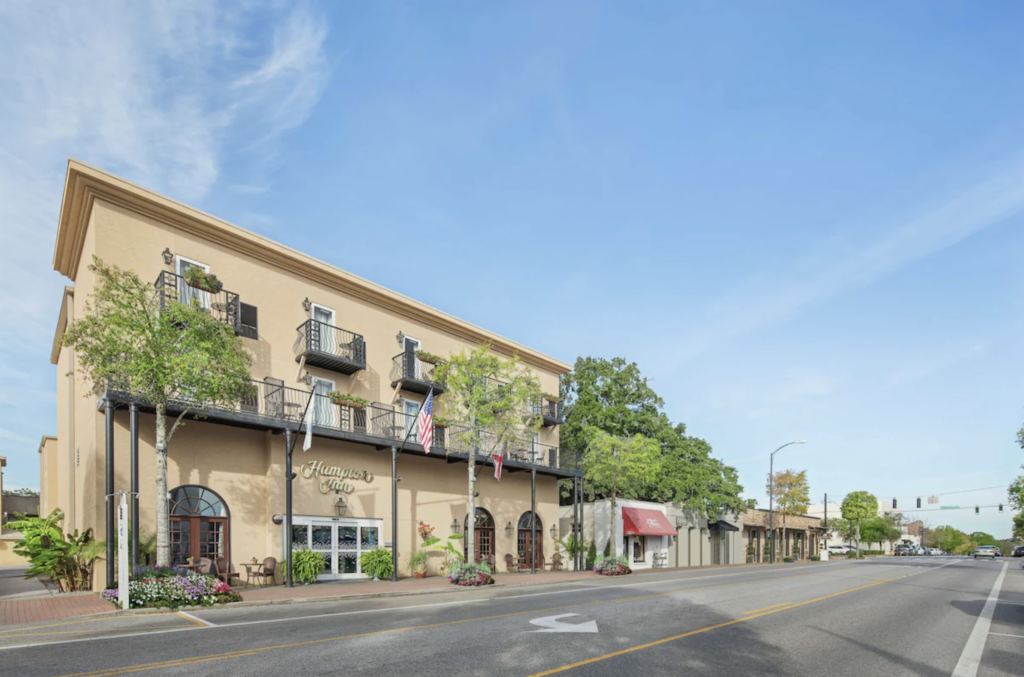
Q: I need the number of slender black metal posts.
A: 7